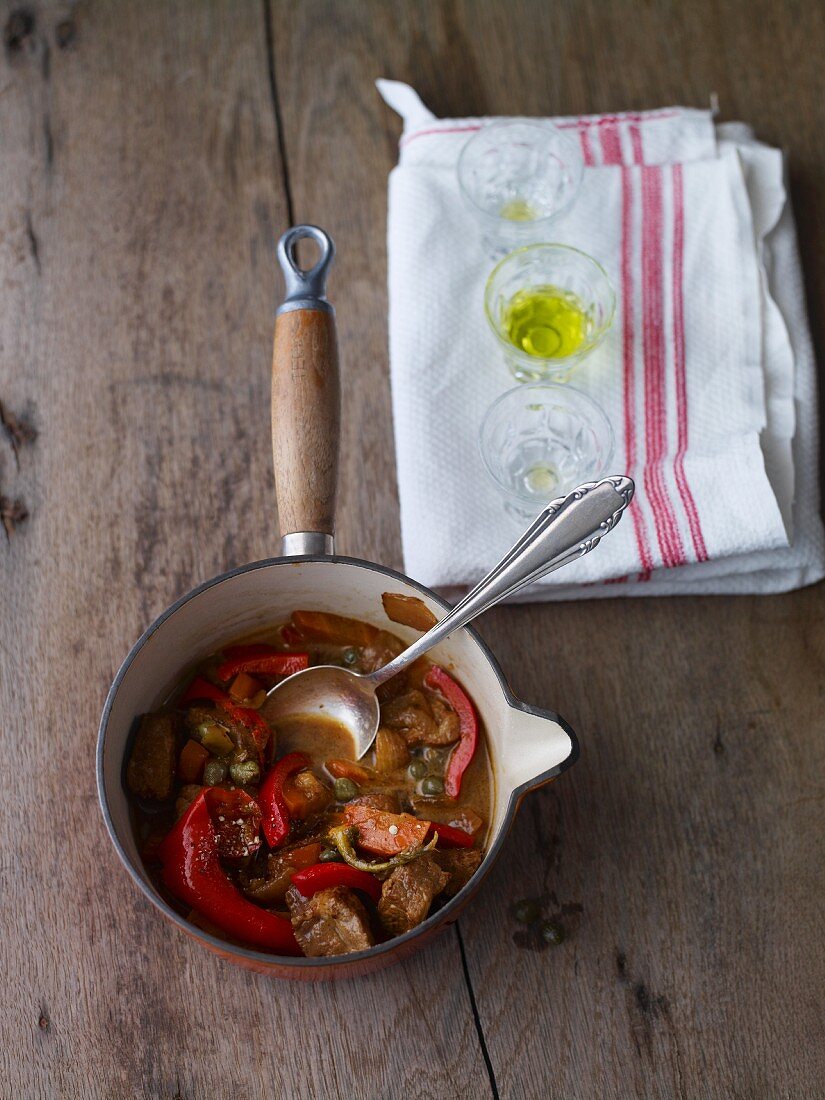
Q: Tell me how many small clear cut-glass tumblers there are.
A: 3